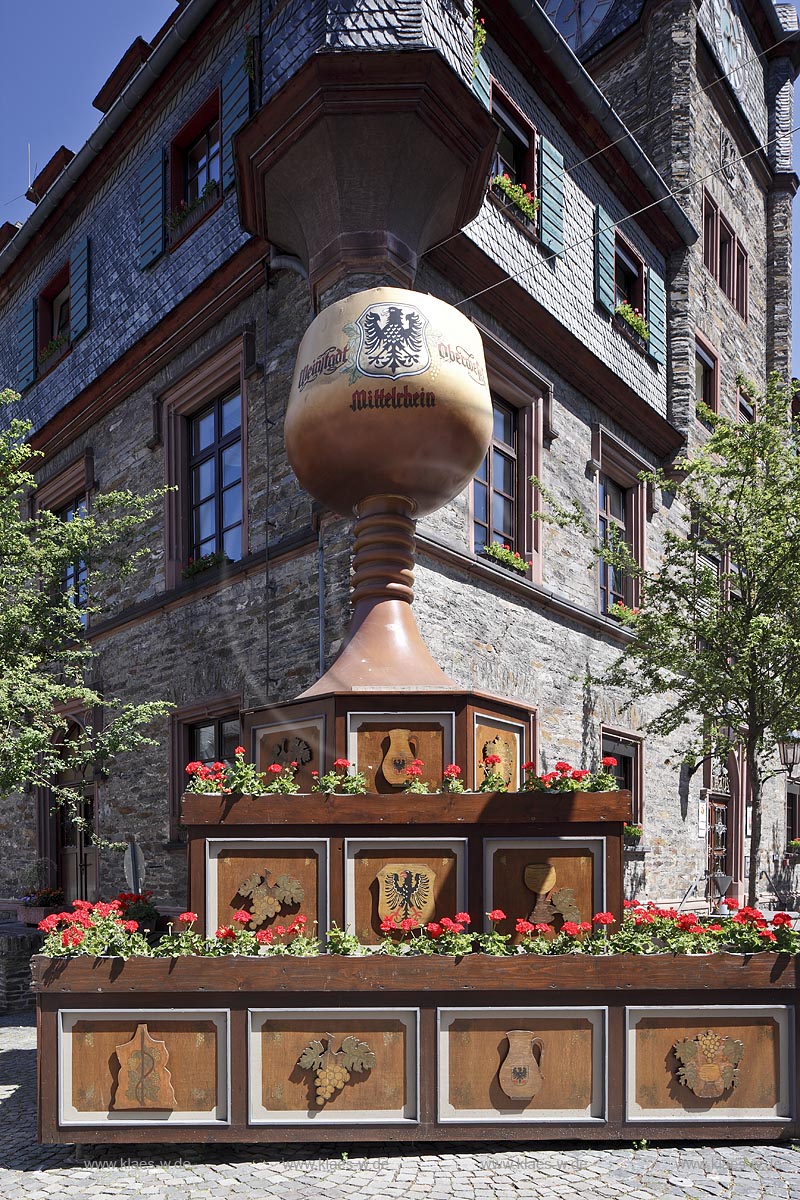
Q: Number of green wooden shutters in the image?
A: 8